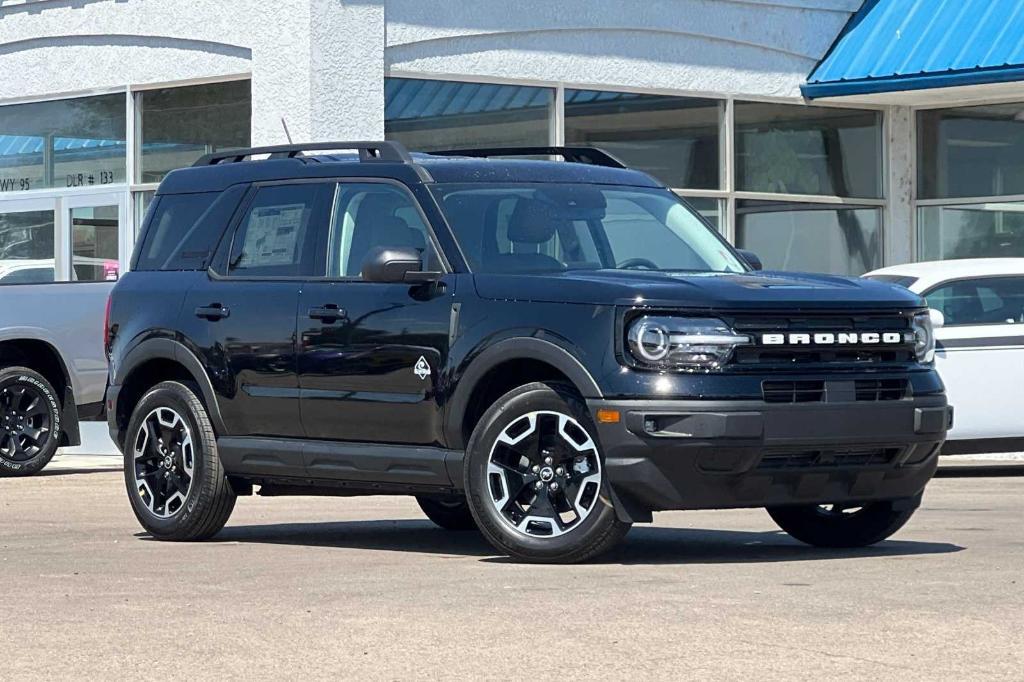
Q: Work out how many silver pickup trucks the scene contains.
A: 1